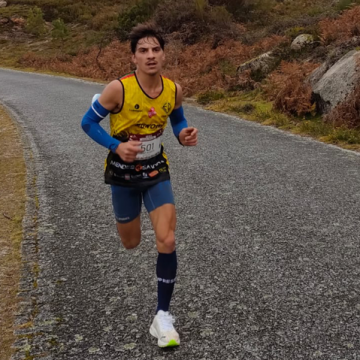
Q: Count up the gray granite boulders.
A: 3